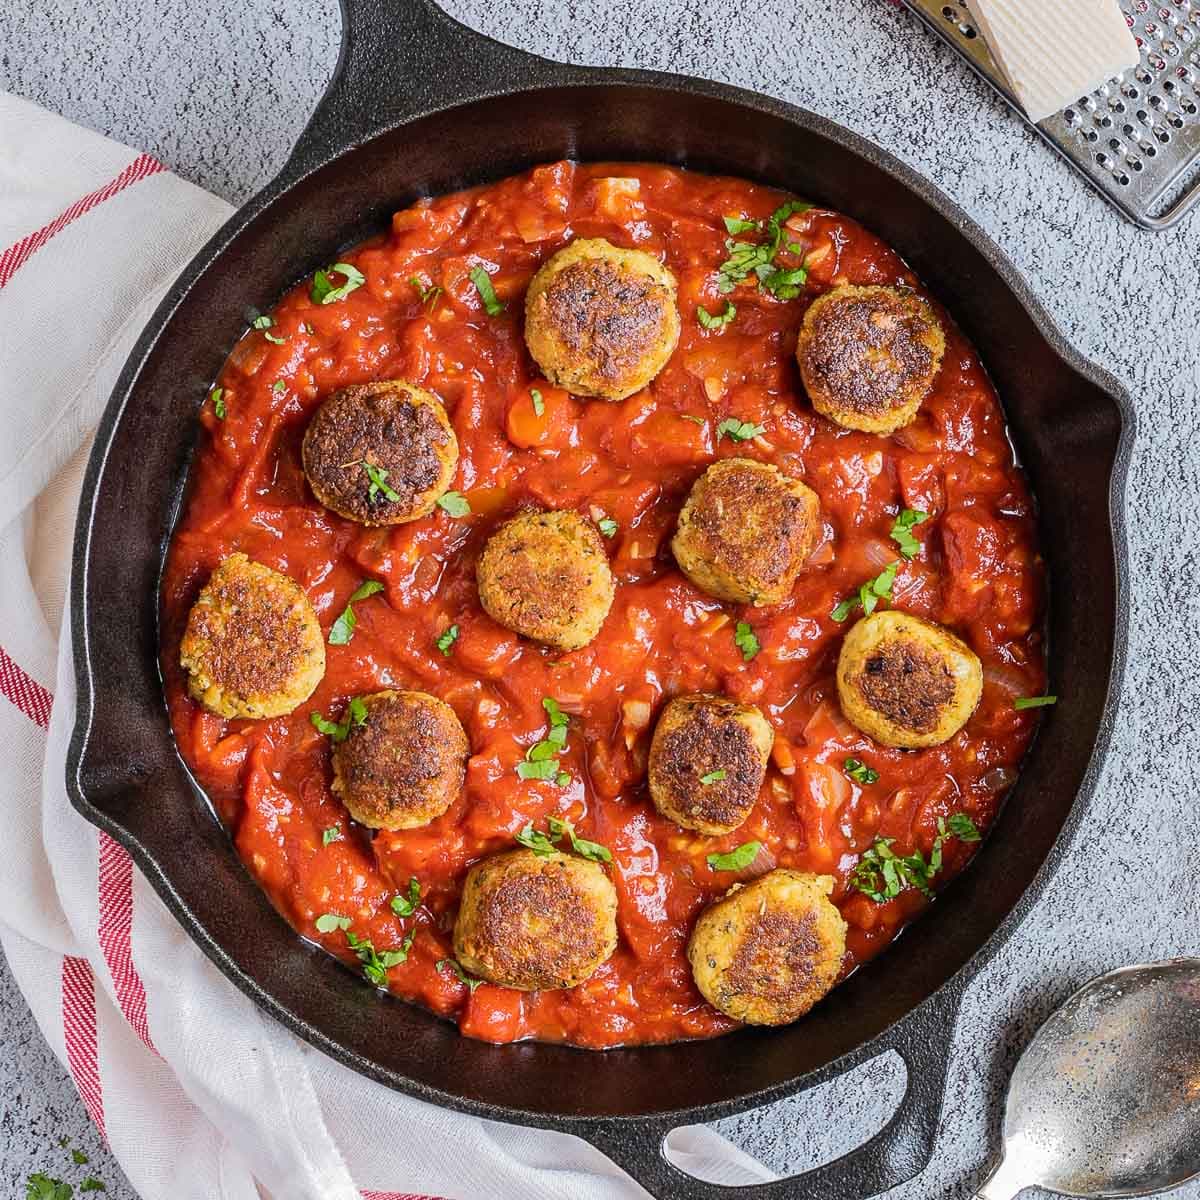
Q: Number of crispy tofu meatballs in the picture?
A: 11